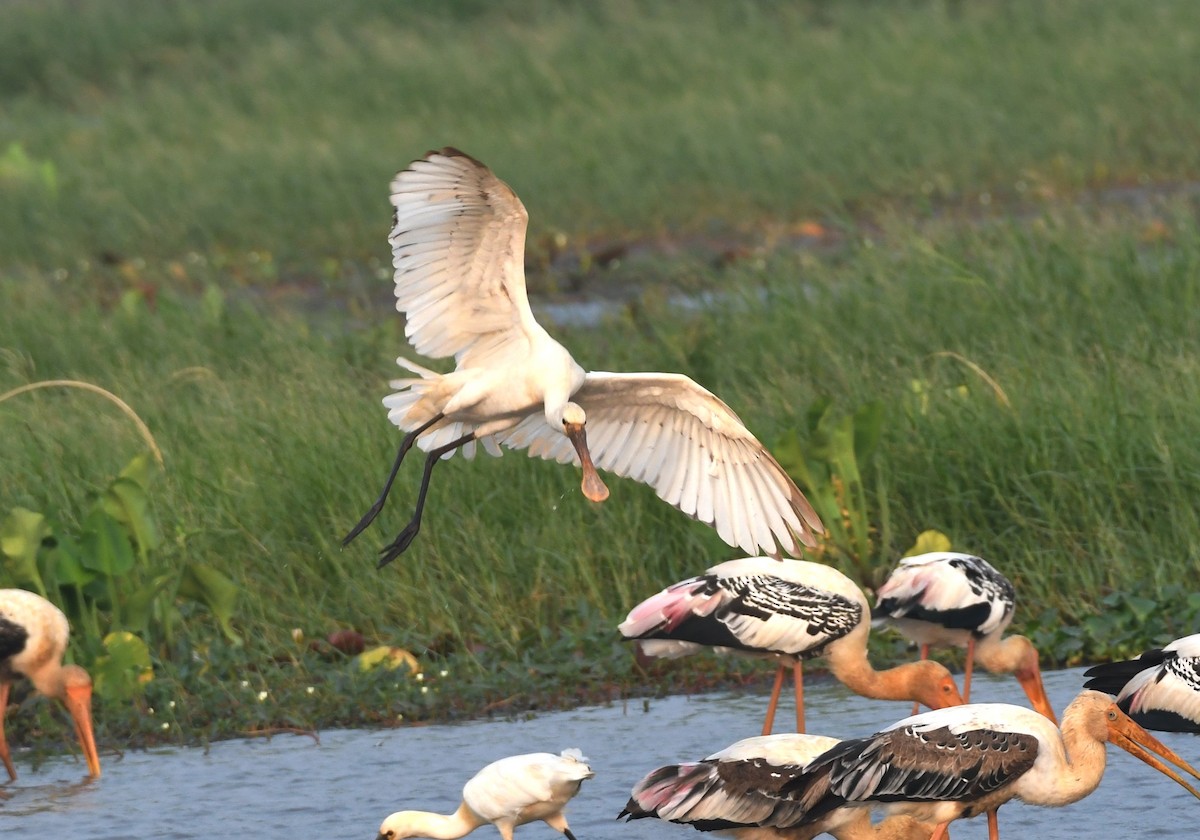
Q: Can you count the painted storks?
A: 6